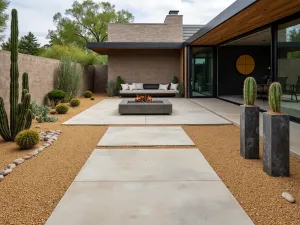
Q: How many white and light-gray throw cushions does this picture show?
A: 5